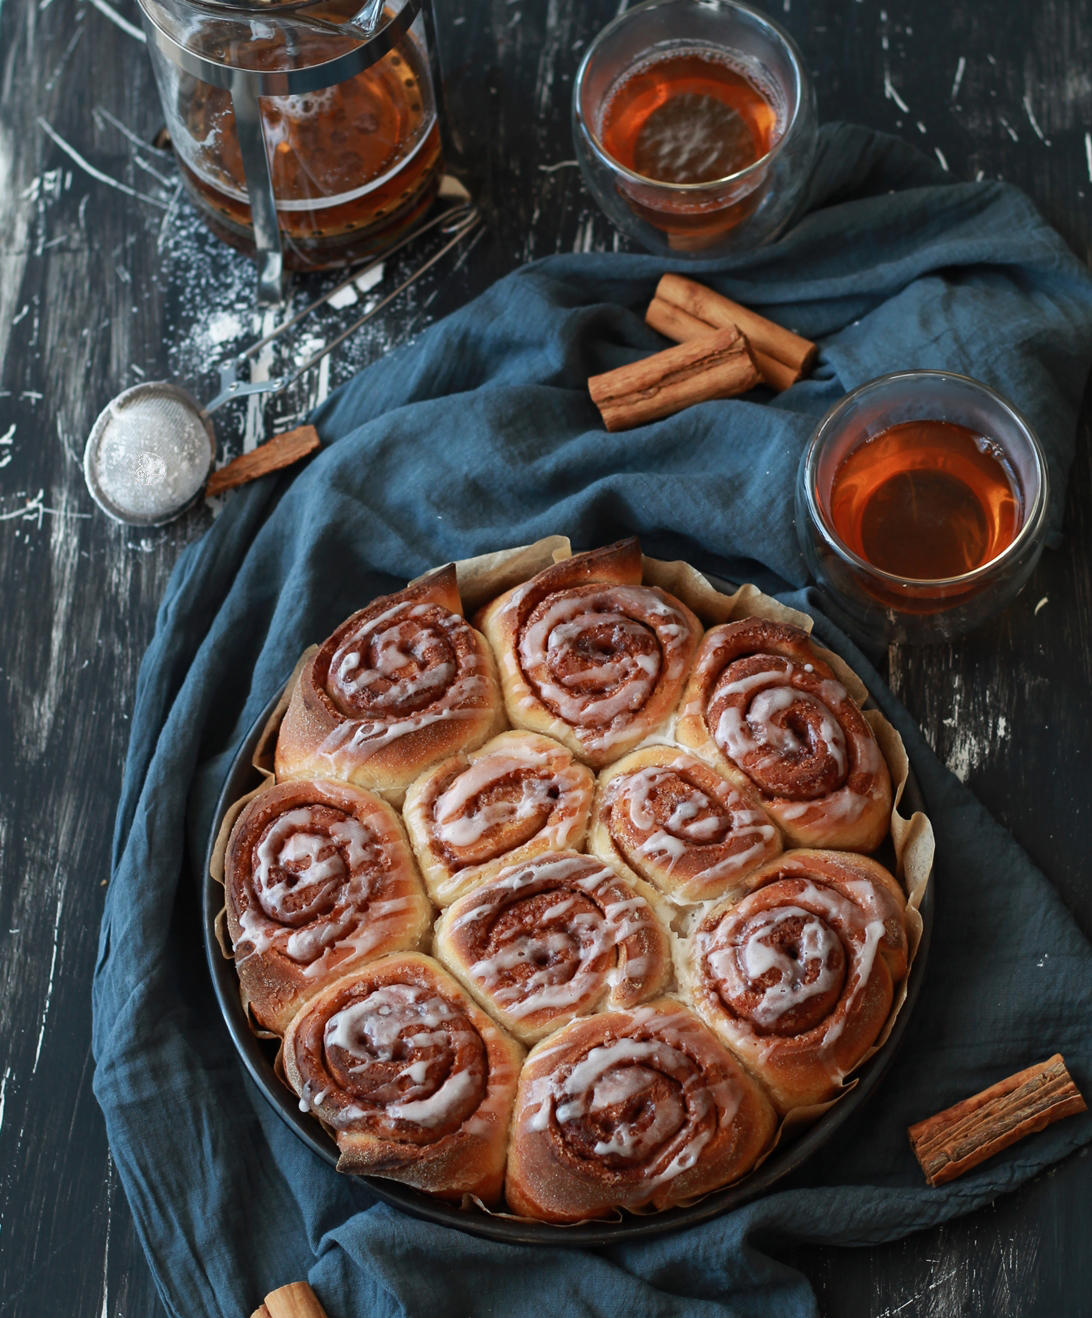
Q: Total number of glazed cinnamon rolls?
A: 10